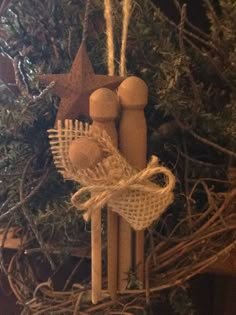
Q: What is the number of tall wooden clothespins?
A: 2